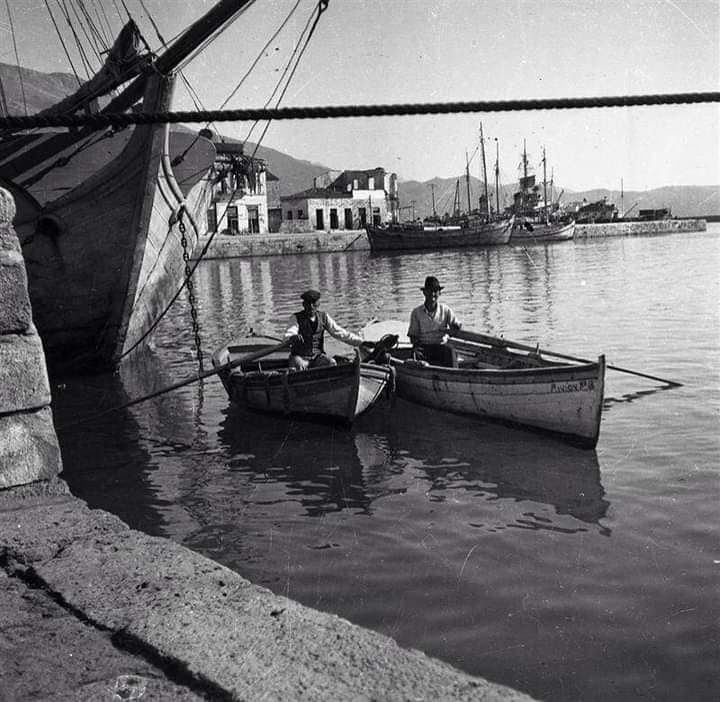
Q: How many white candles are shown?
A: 0